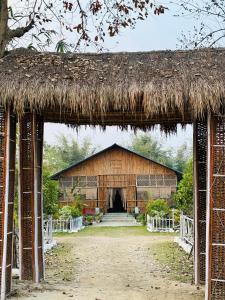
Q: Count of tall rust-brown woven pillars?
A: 4